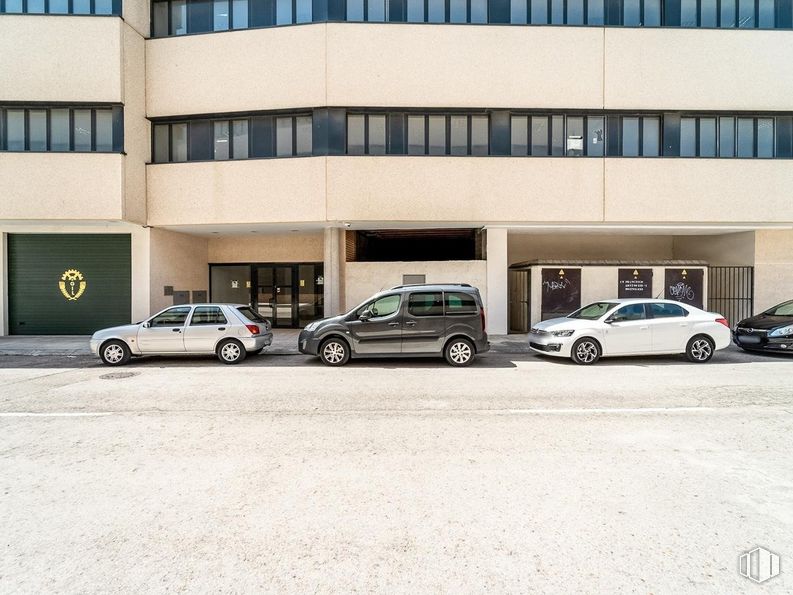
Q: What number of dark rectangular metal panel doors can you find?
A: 3